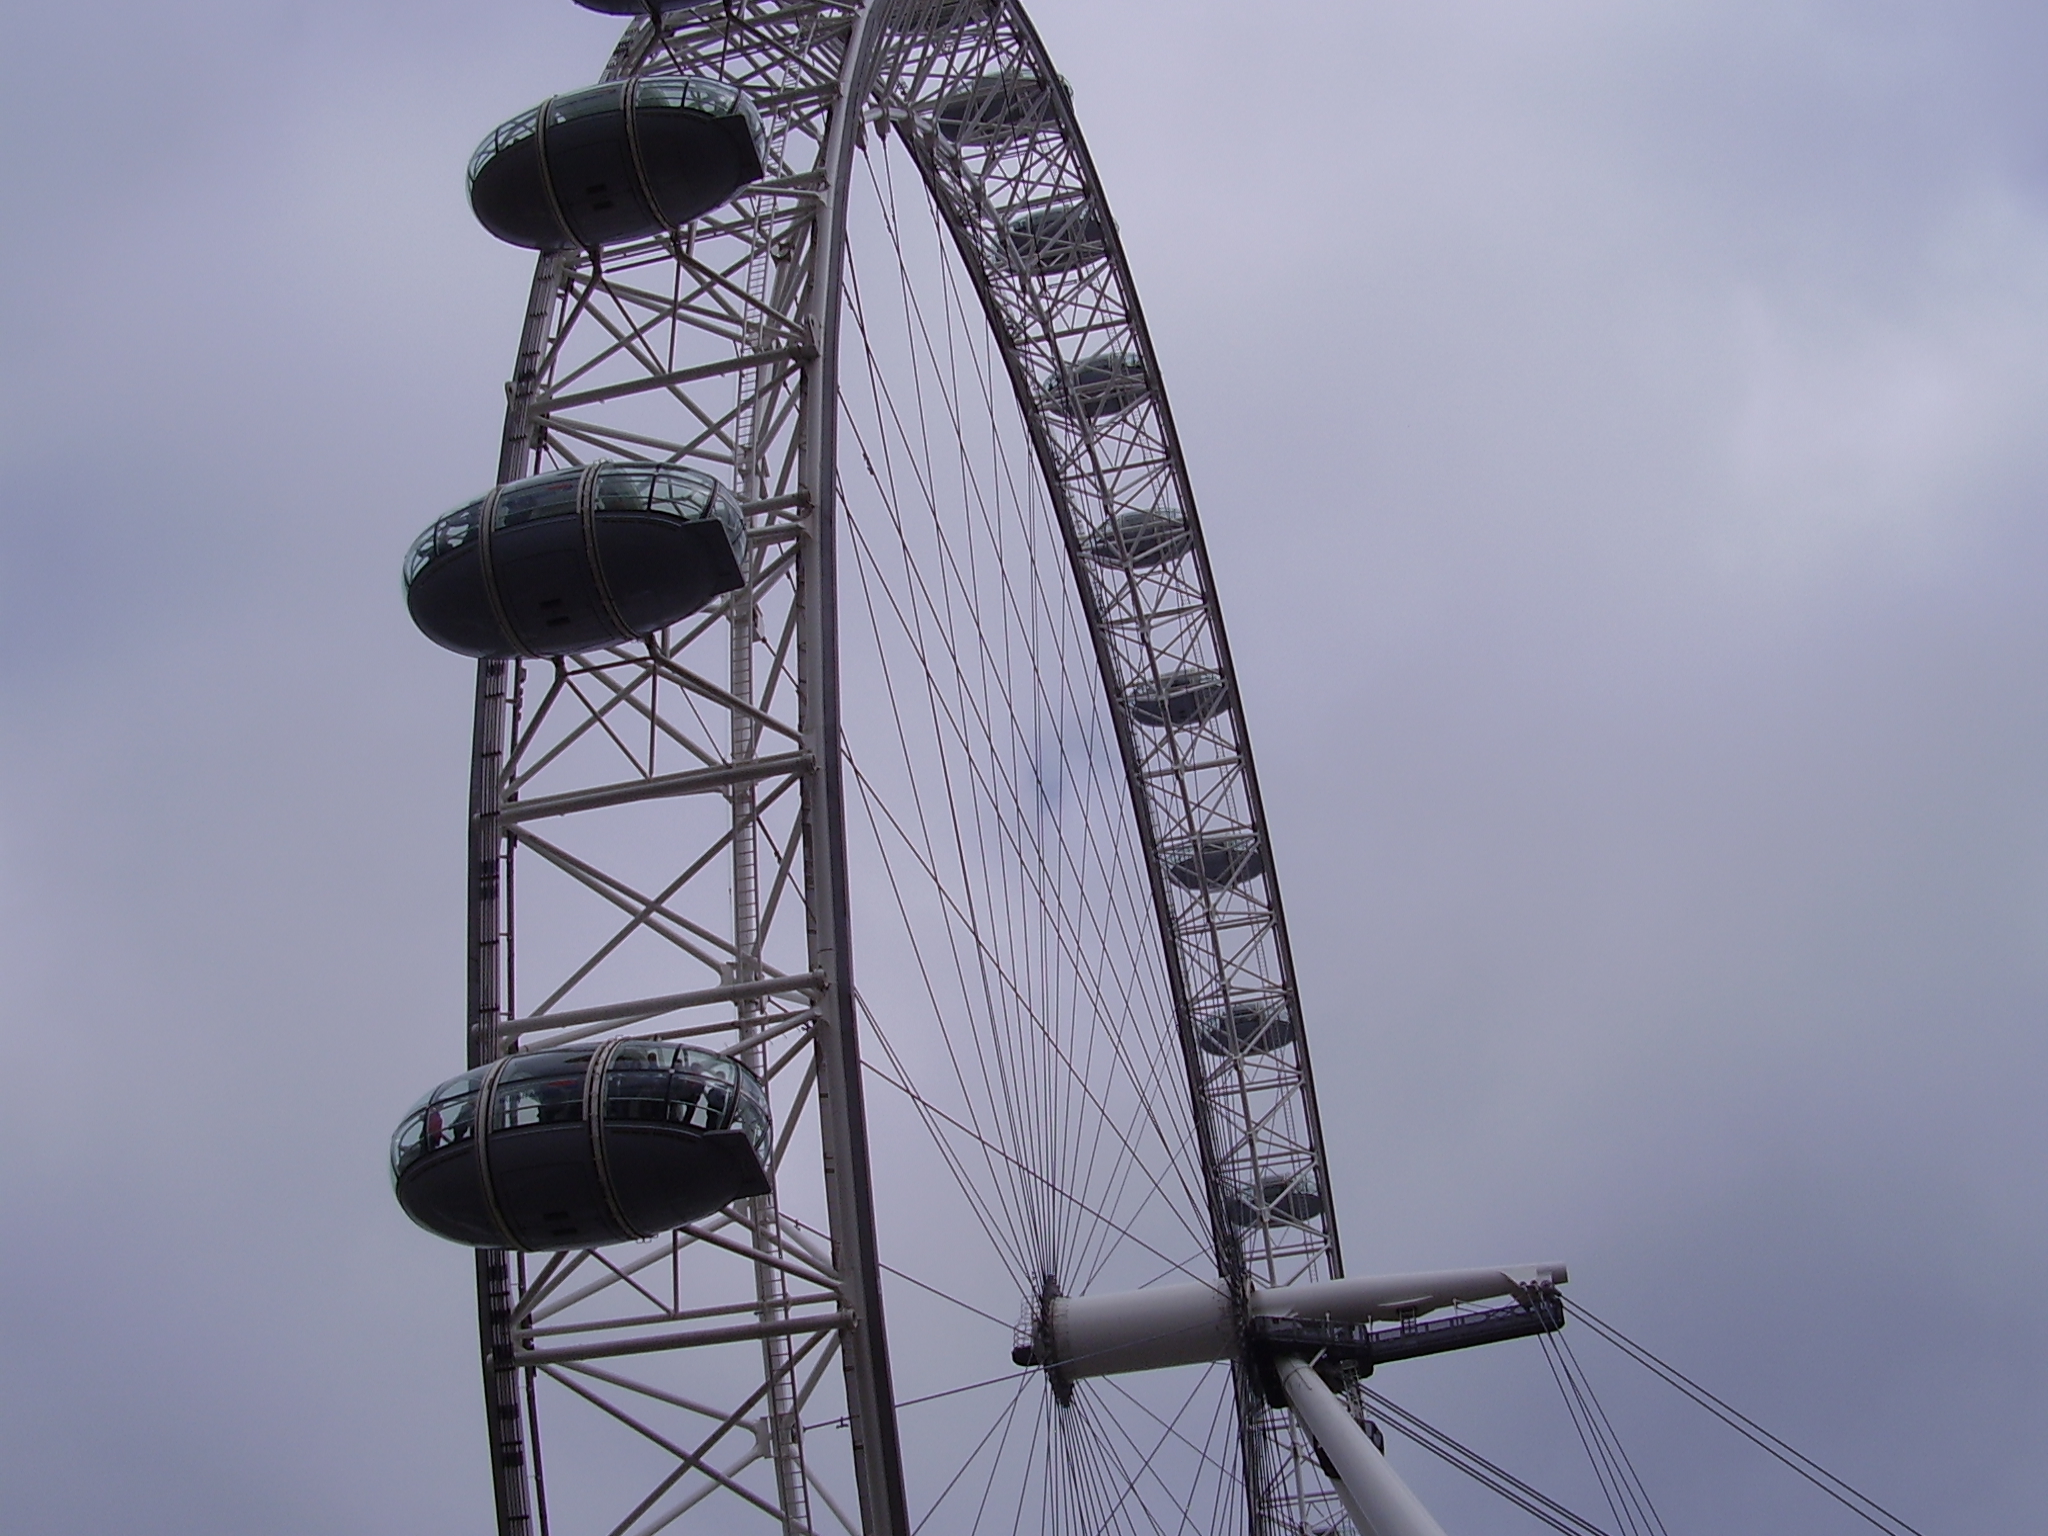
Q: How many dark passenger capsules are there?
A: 12